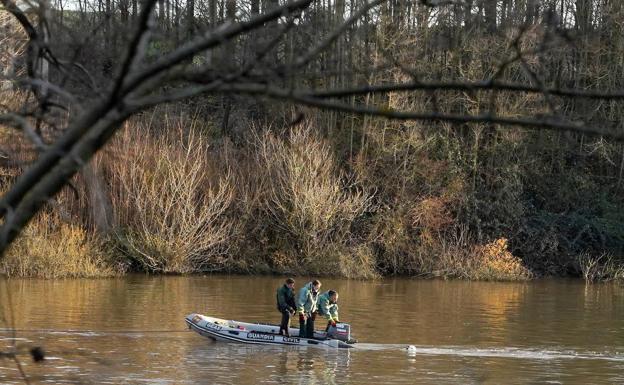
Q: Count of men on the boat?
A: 3